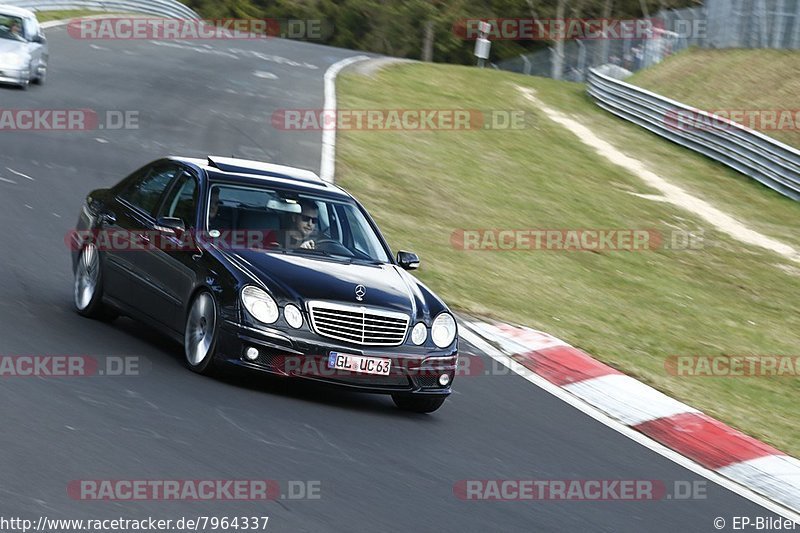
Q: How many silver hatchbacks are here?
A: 1